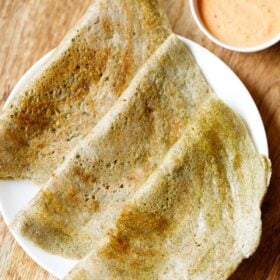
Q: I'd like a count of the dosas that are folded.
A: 3